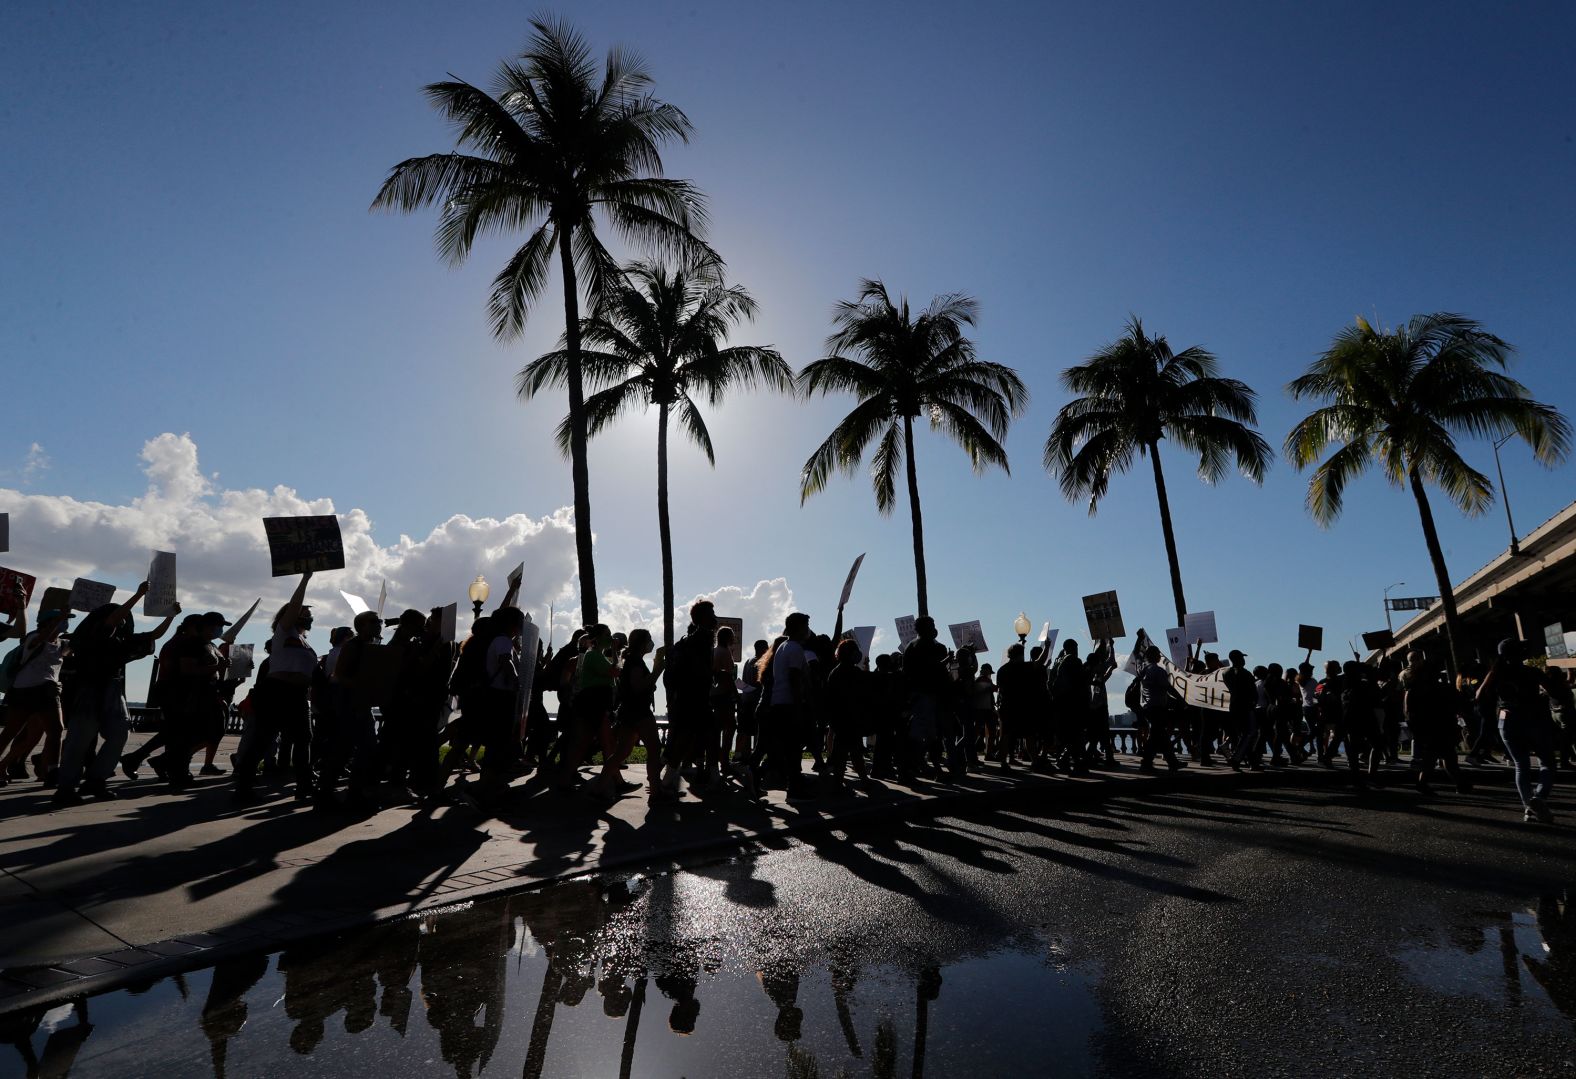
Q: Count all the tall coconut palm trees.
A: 5